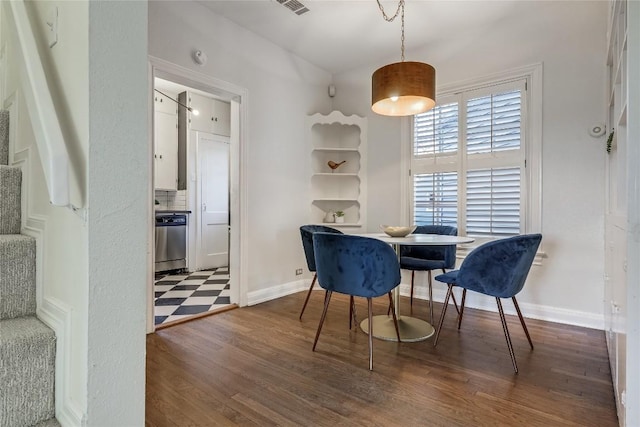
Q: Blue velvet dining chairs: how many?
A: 4